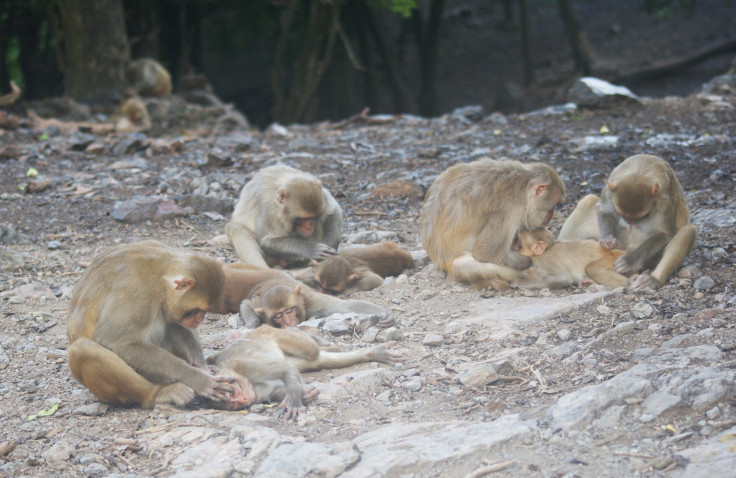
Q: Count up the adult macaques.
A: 4